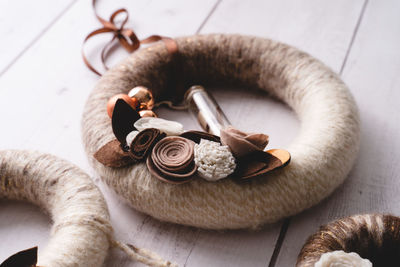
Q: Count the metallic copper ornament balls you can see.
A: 3